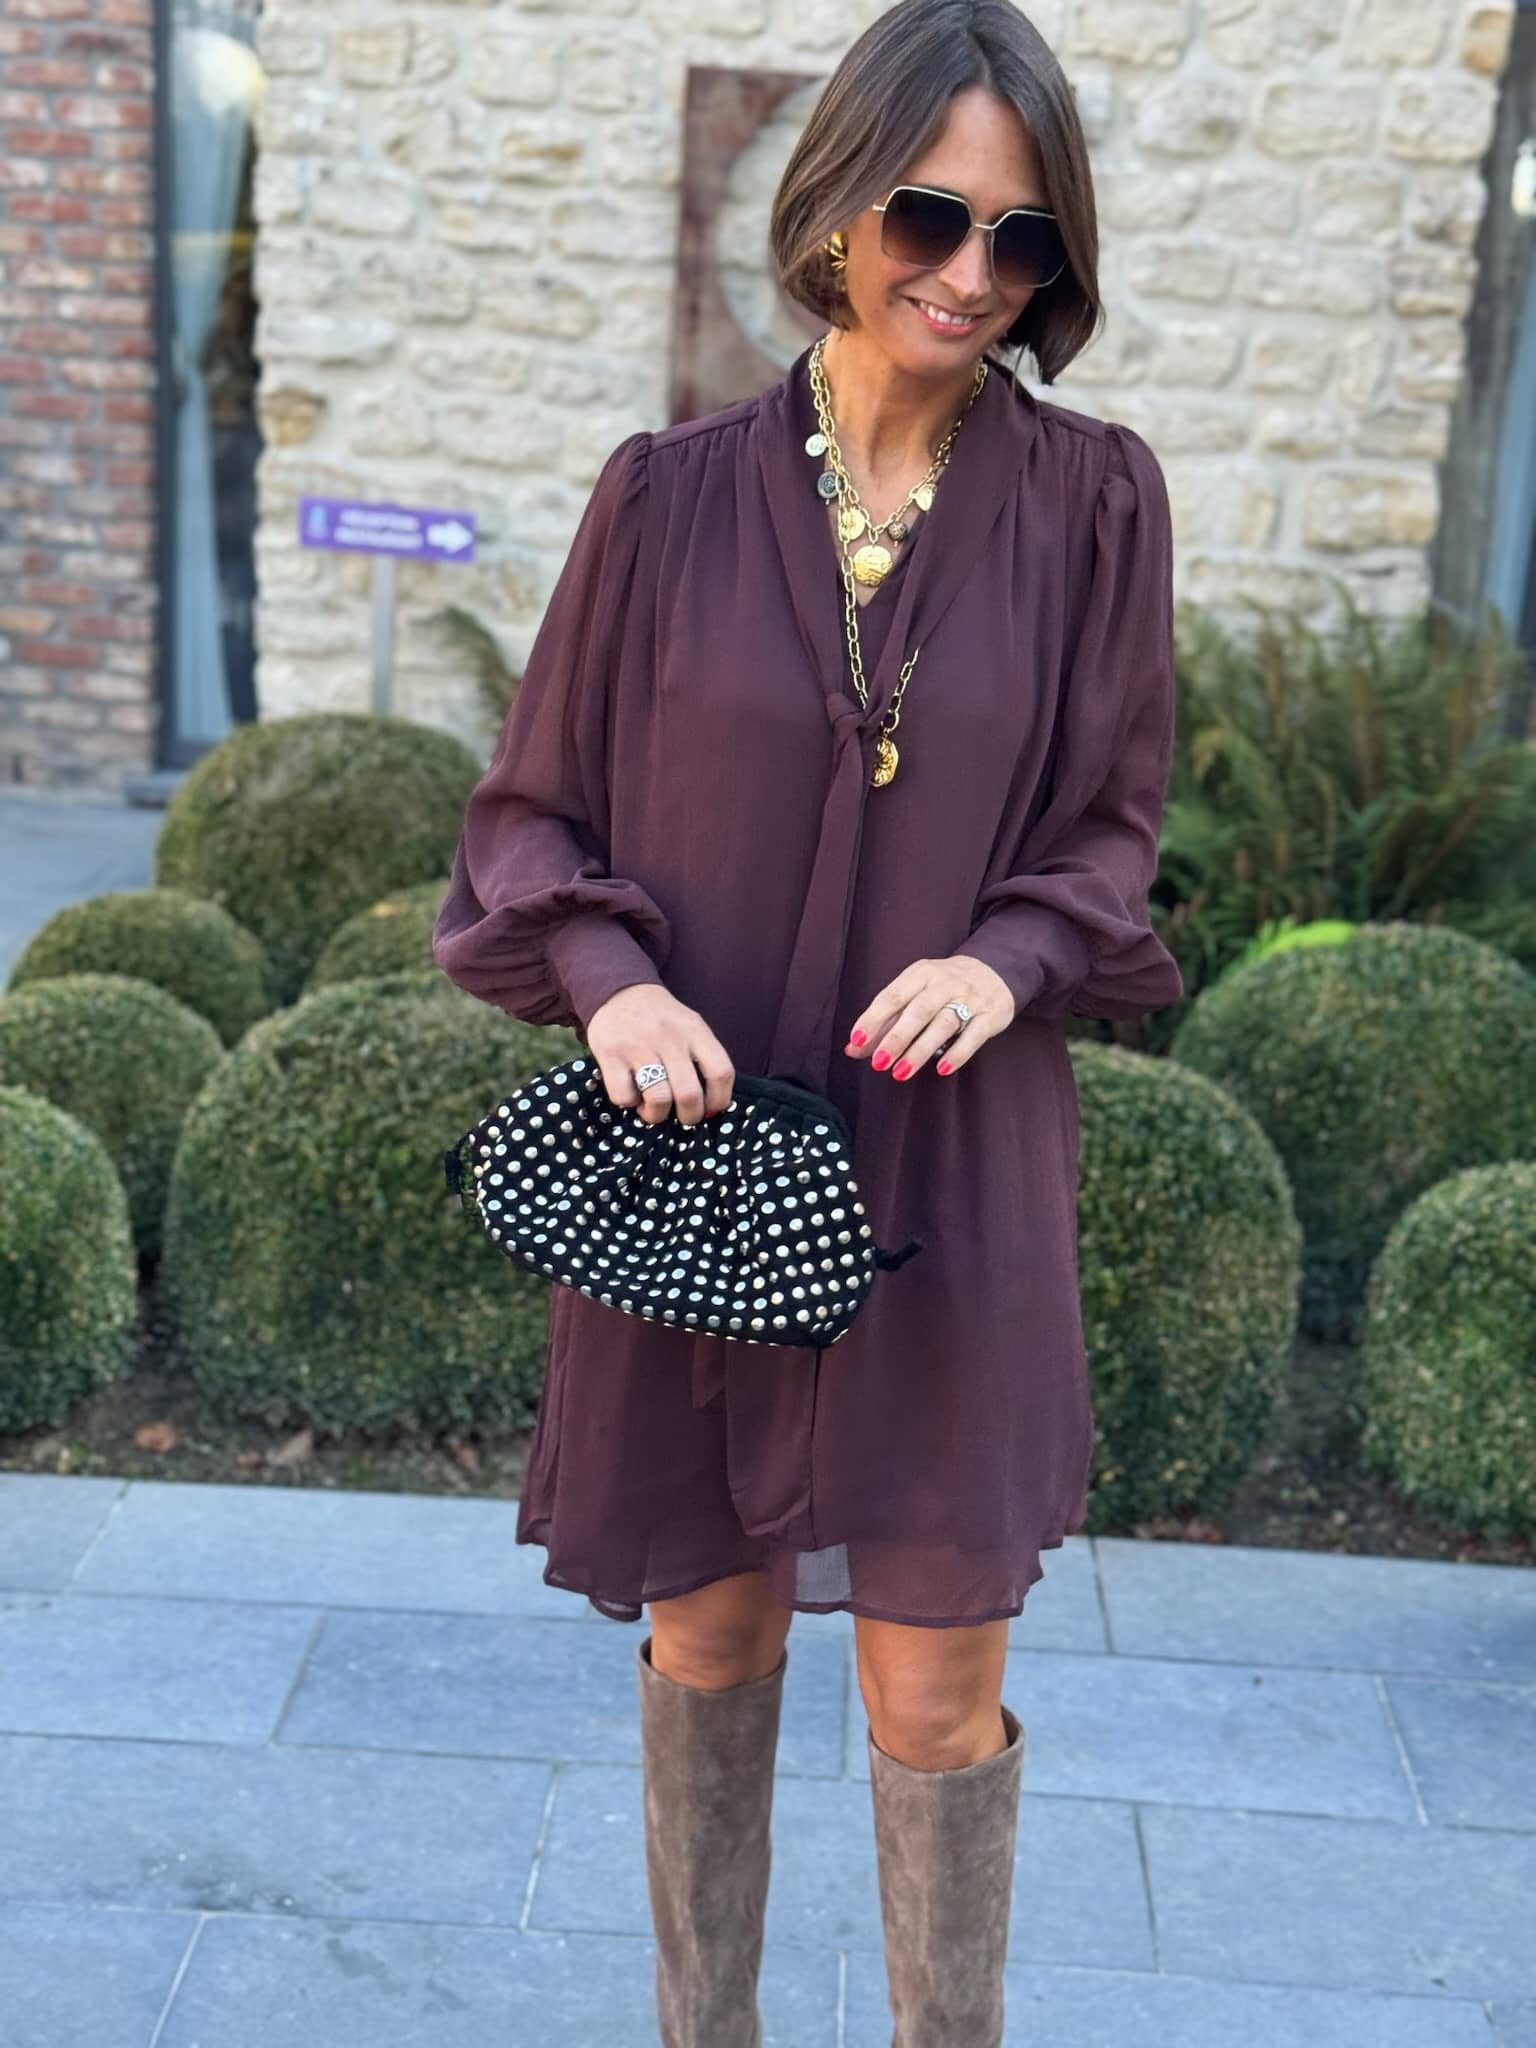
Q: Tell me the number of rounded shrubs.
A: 9